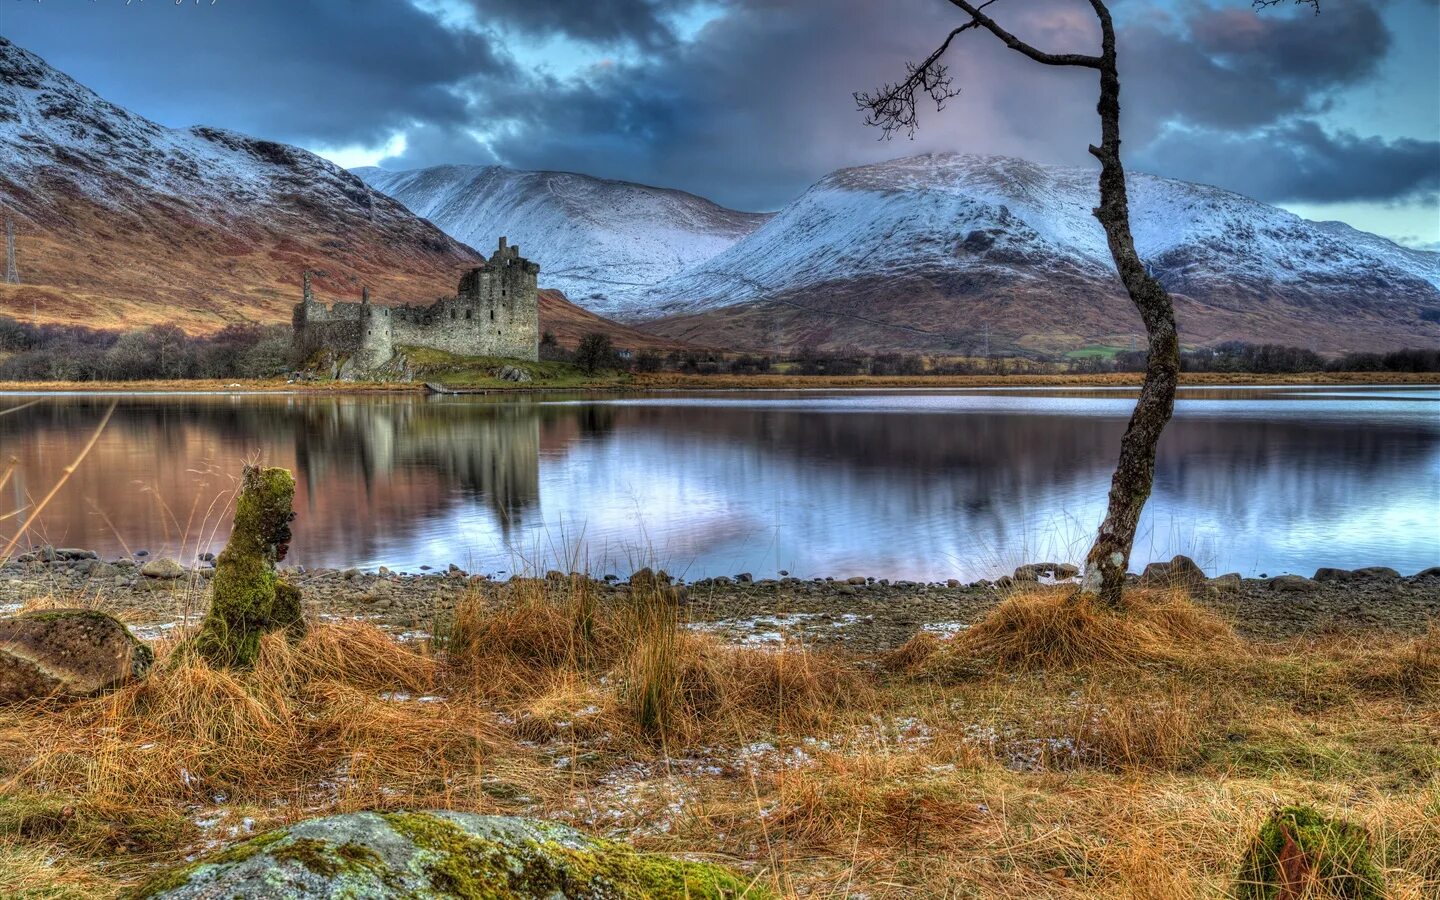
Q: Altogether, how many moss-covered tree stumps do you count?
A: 2